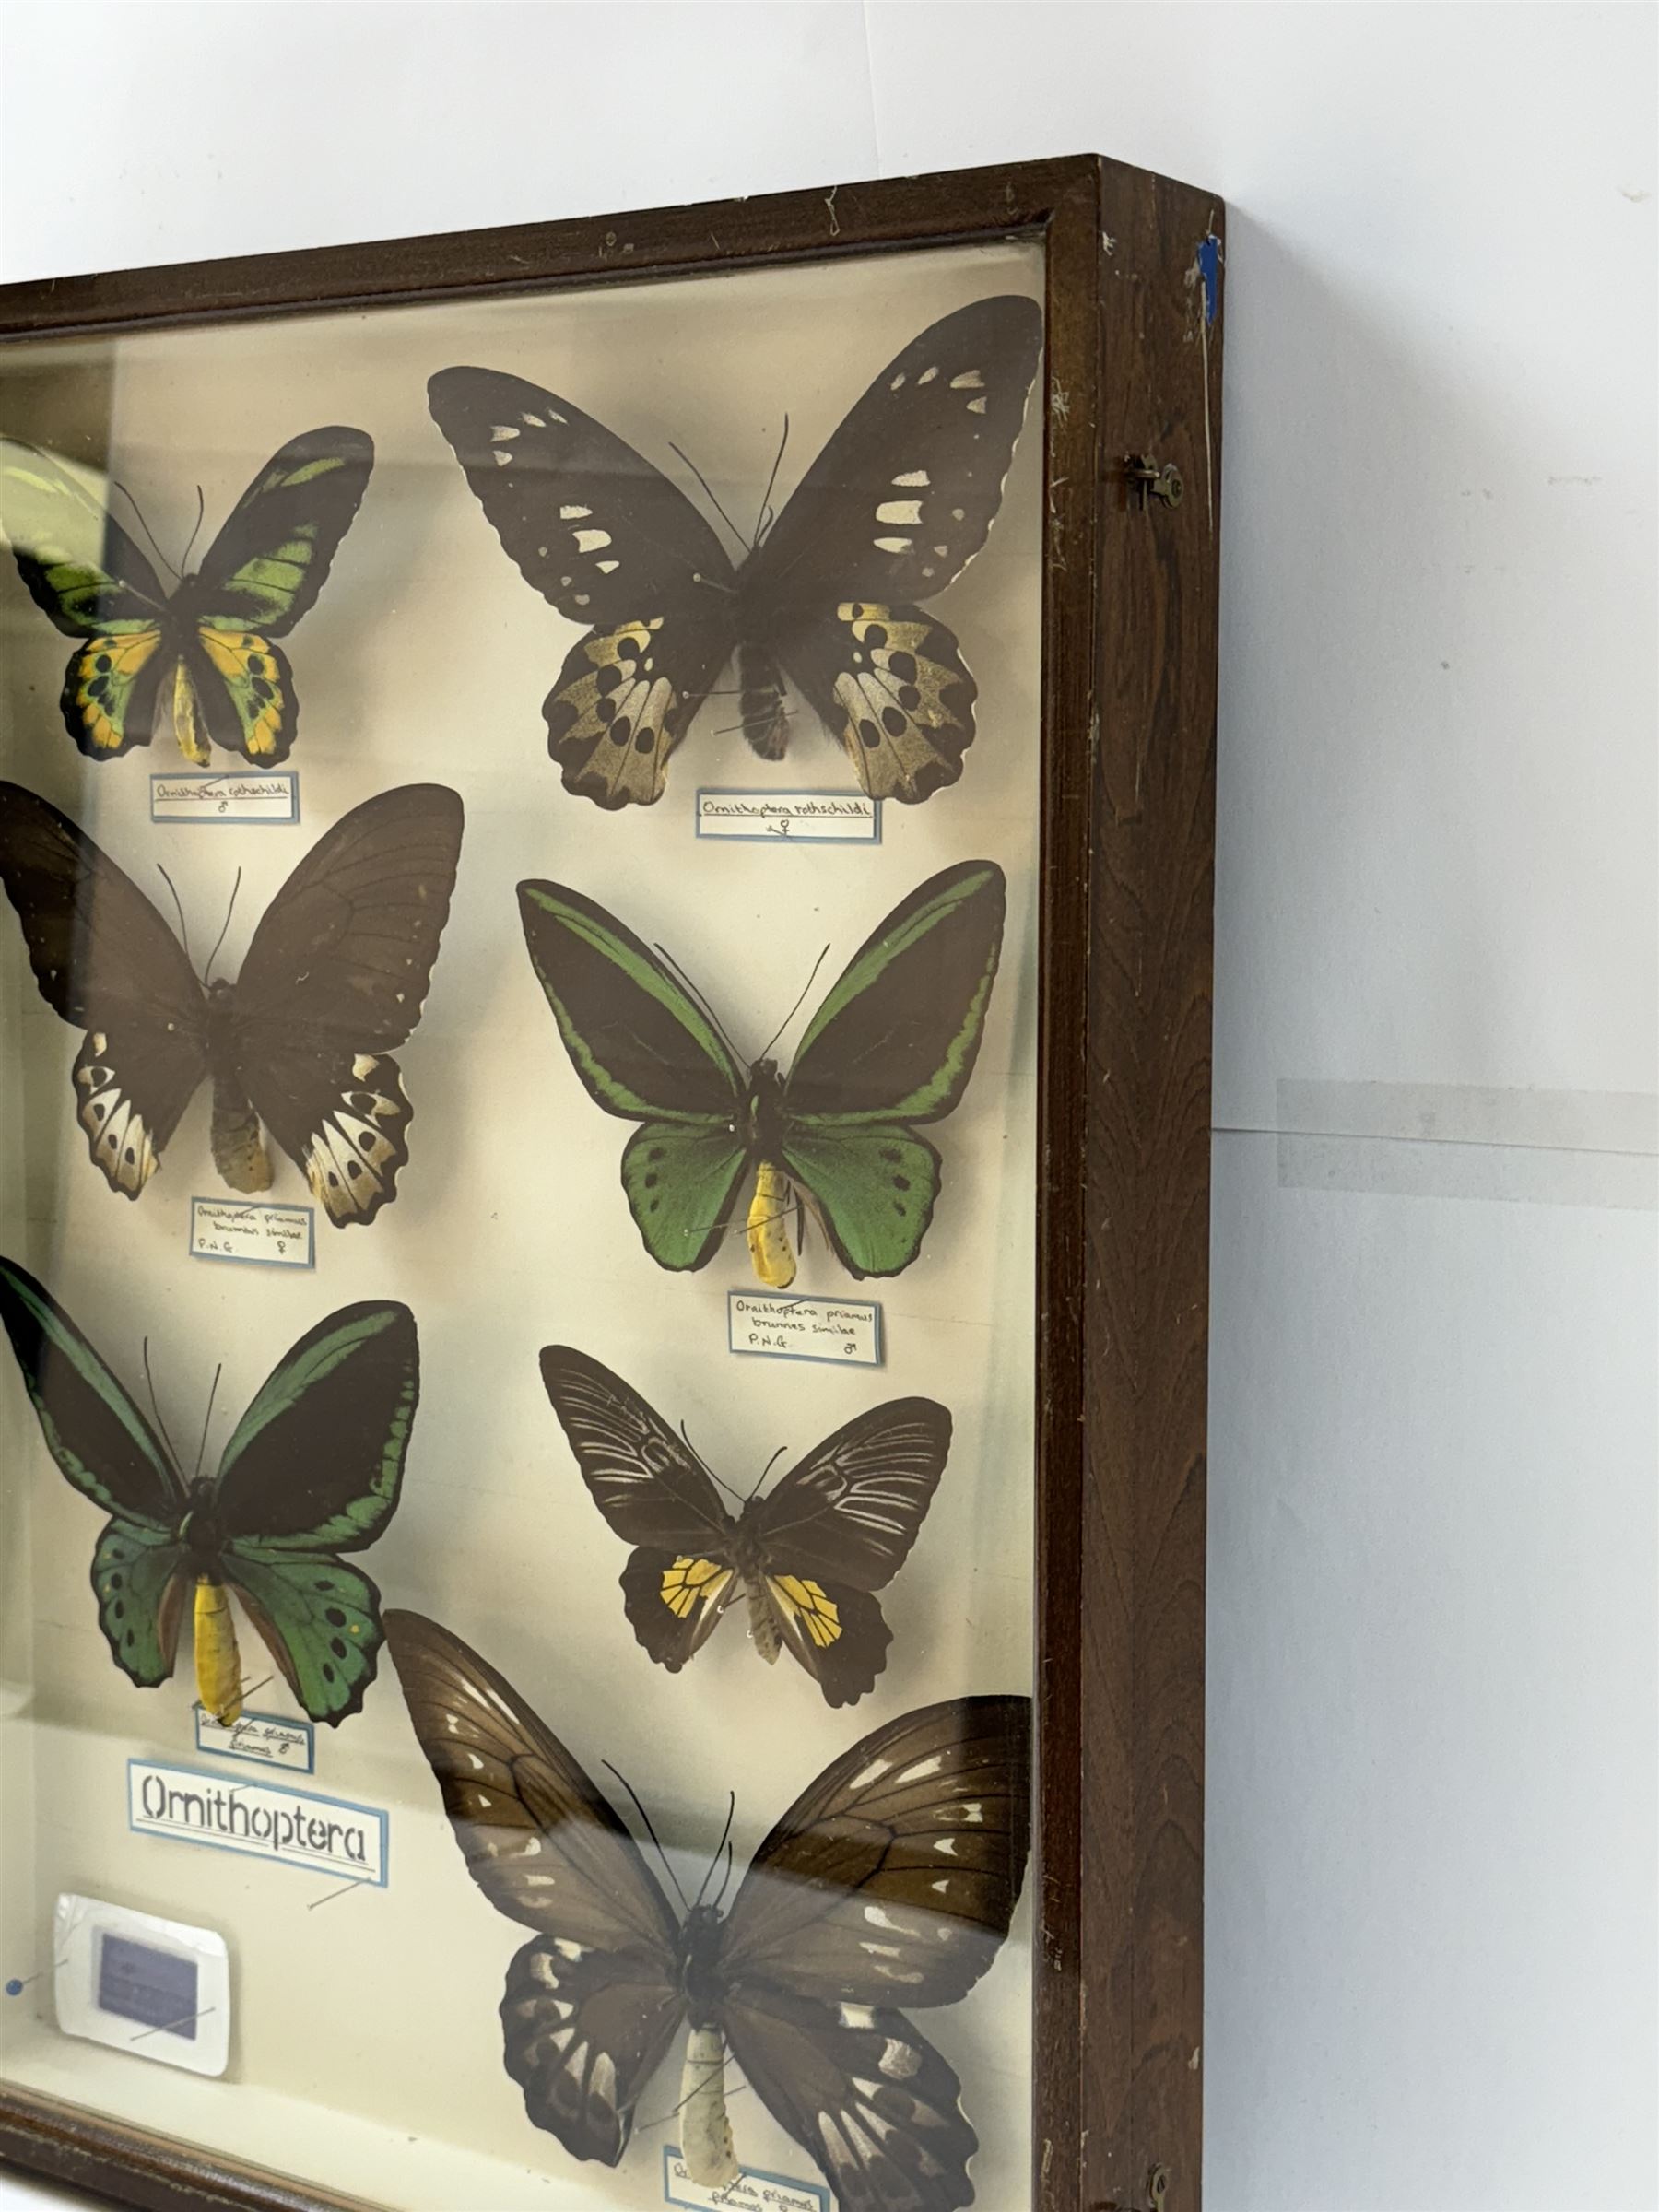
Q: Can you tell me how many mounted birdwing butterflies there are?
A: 7